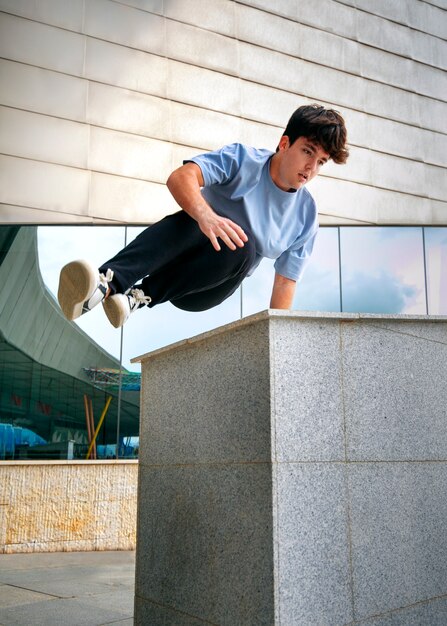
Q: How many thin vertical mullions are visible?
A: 4